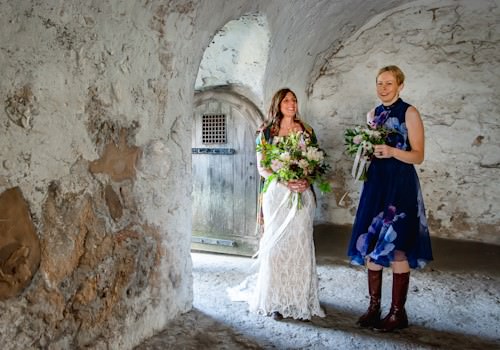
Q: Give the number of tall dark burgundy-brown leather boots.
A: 2